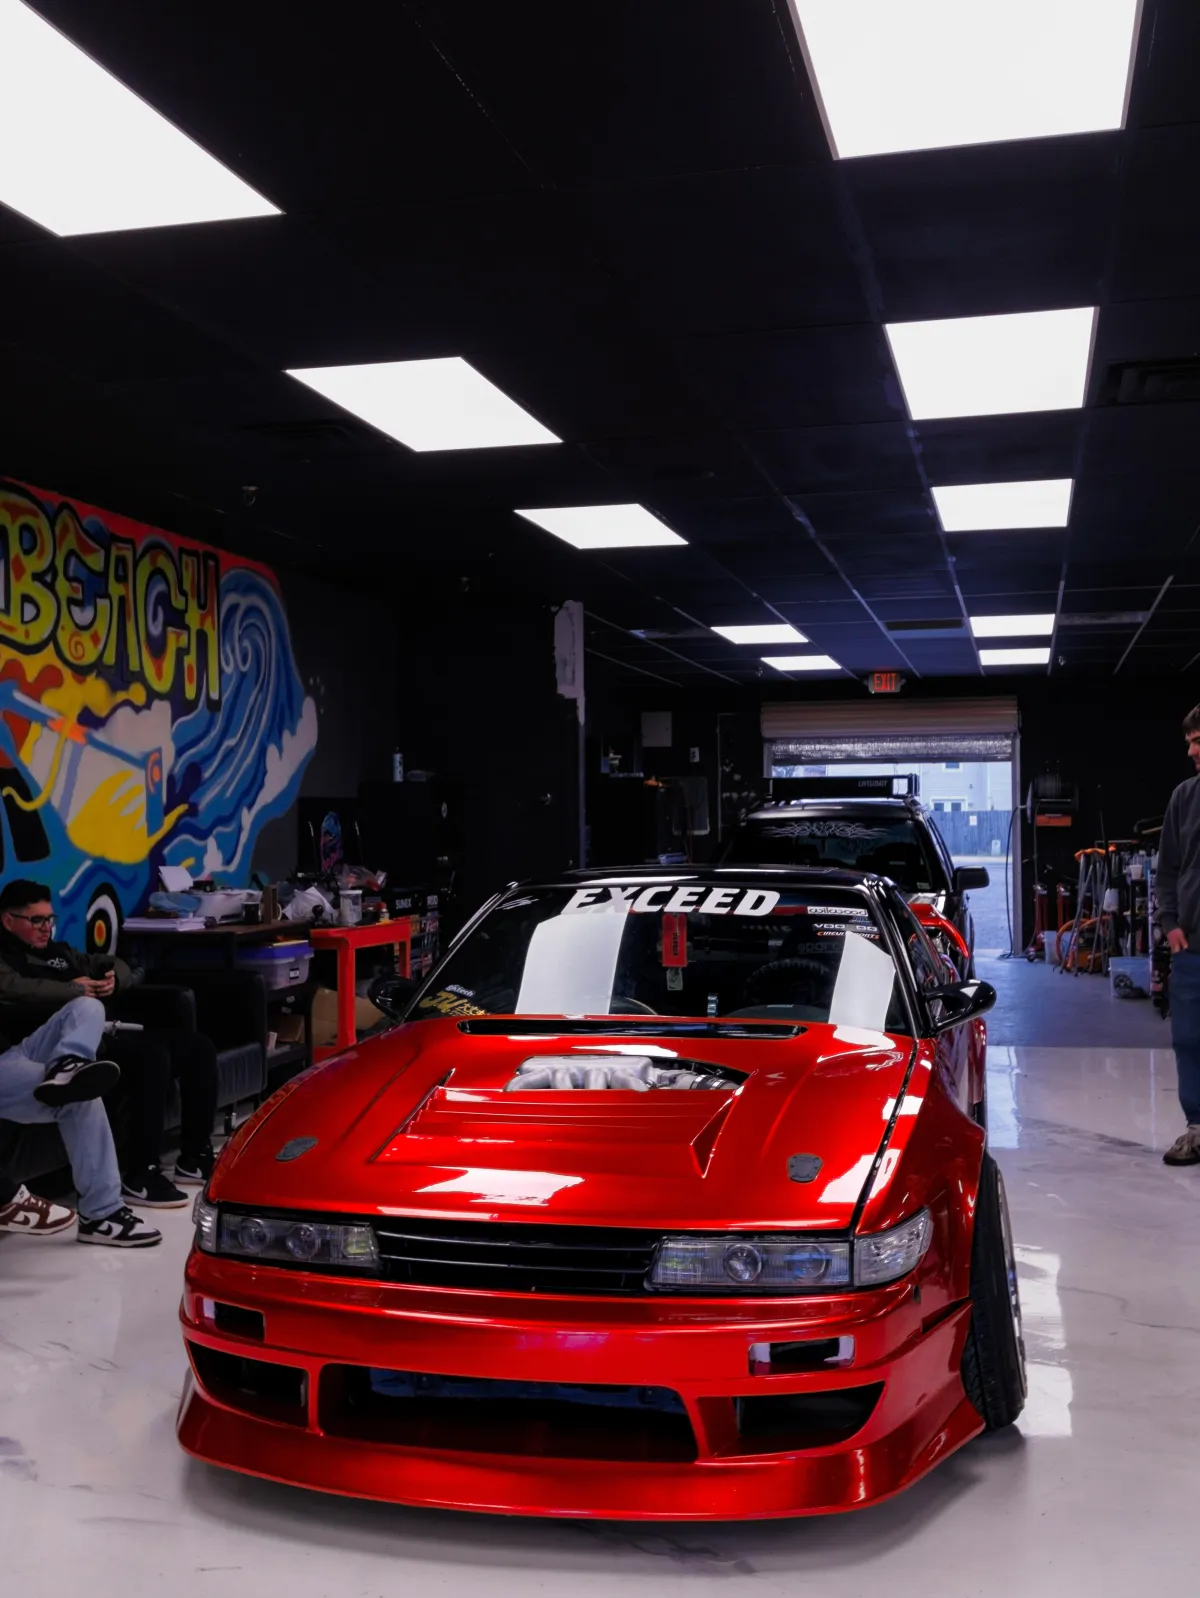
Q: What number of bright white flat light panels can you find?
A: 10